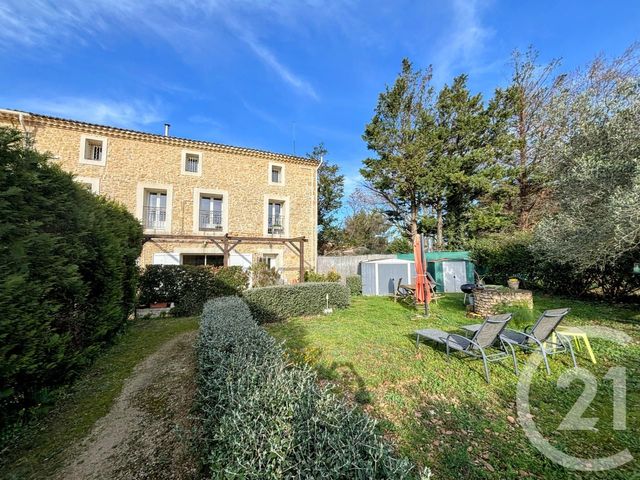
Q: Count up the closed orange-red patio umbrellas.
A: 1